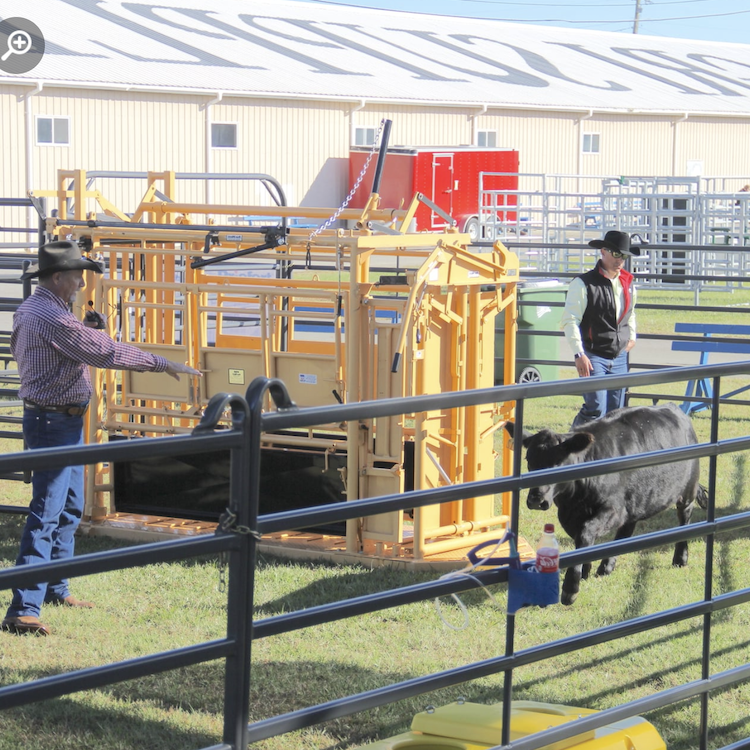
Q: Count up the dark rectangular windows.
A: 5